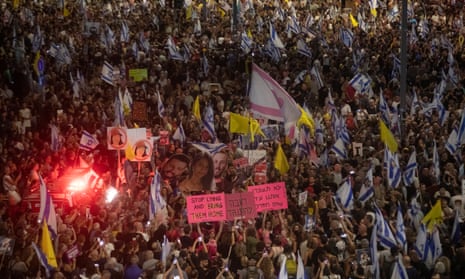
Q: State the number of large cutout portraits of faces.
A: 3